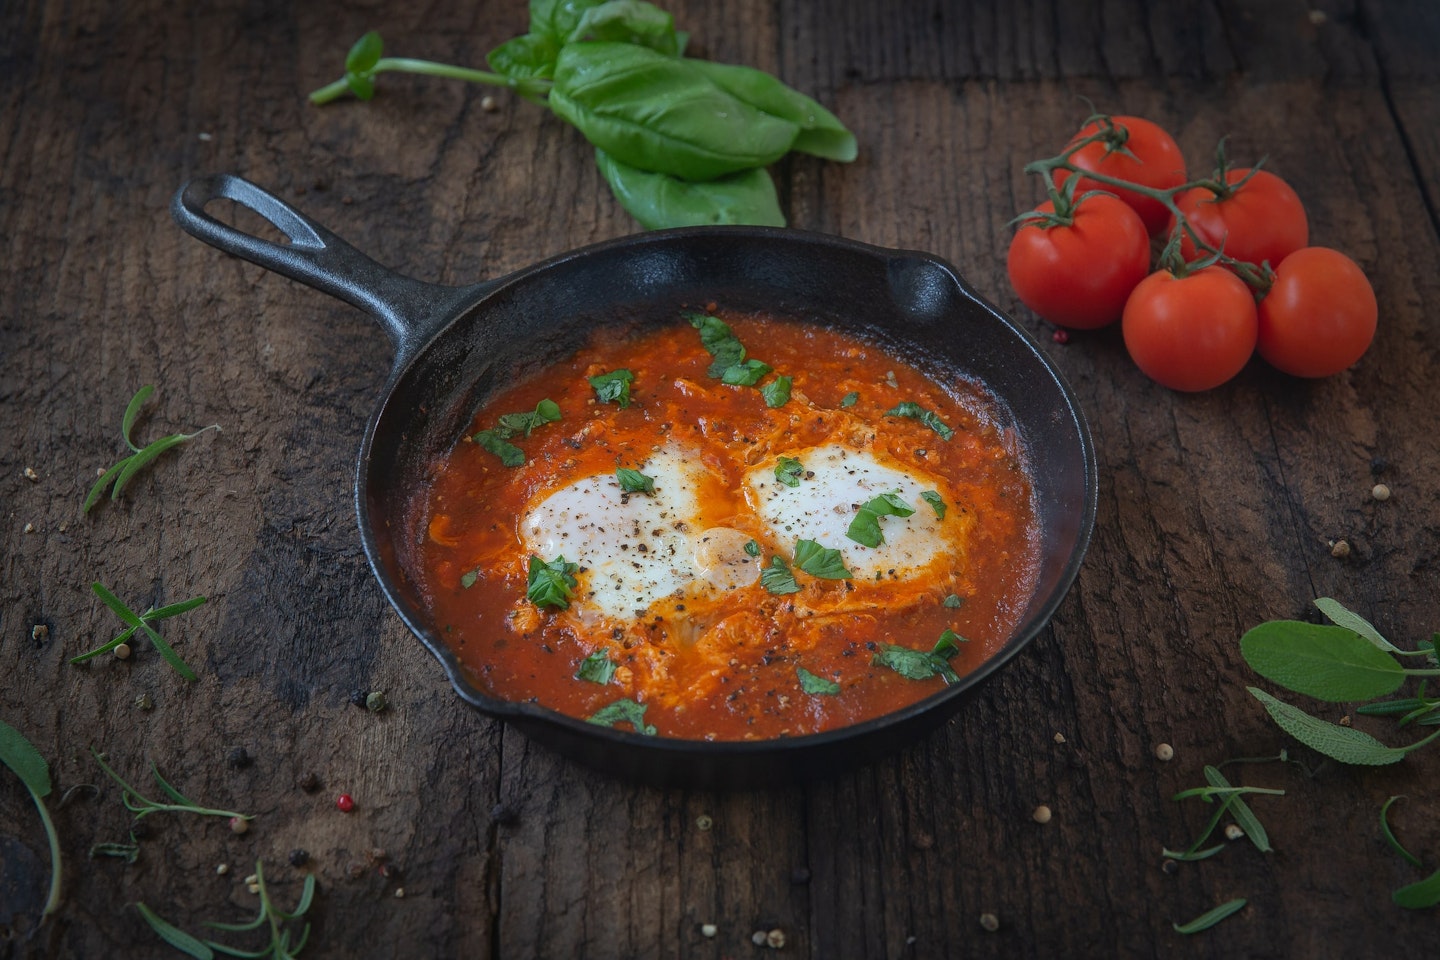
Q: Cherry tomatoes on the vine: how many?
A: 5